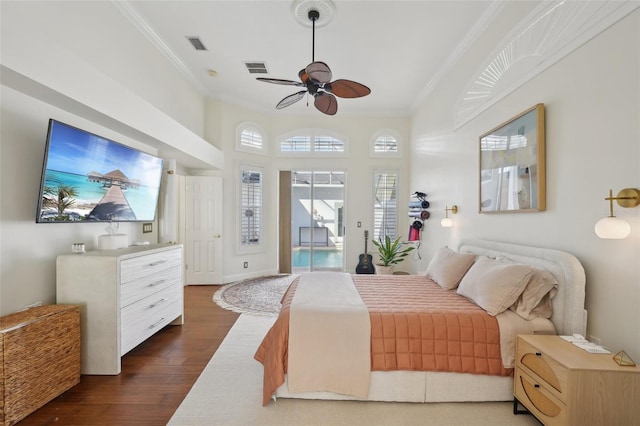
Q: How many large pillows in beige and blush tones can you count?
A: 3